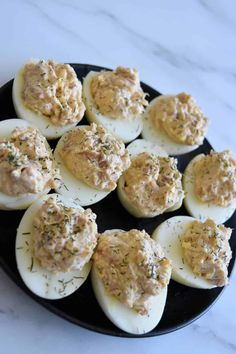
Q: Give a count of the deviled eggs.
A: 10